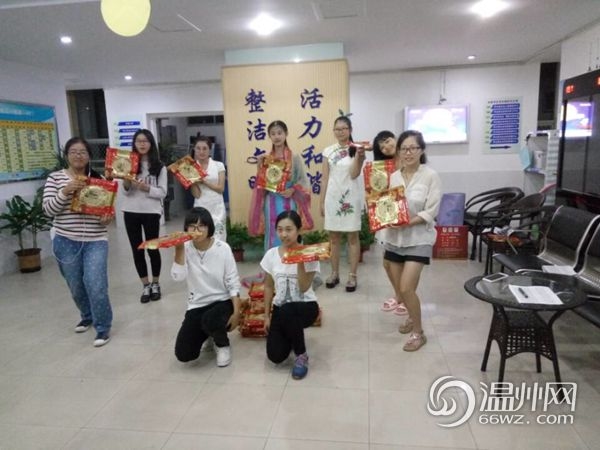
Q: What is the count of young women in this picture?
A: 9